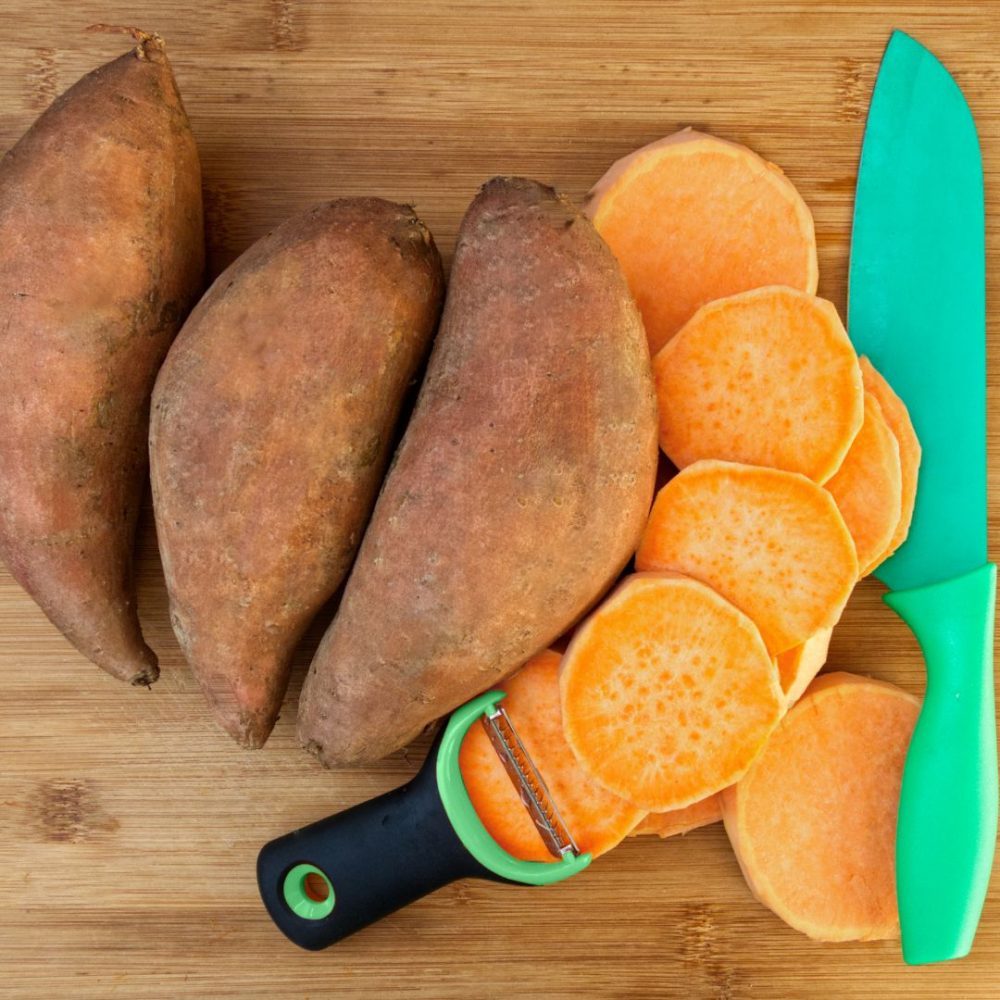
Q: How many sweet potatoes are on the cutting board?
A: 3